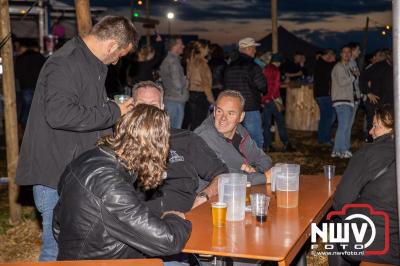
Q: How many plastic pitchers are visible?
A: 2